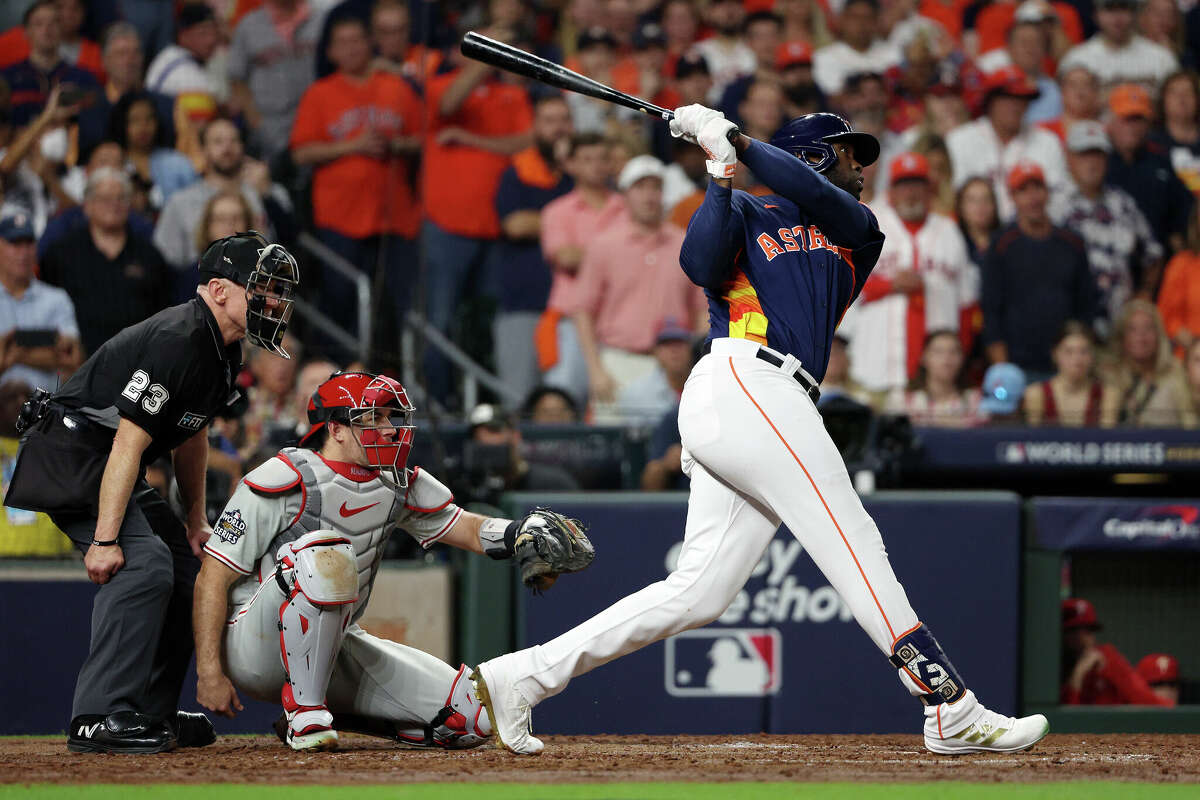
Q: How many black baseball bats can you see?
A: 1